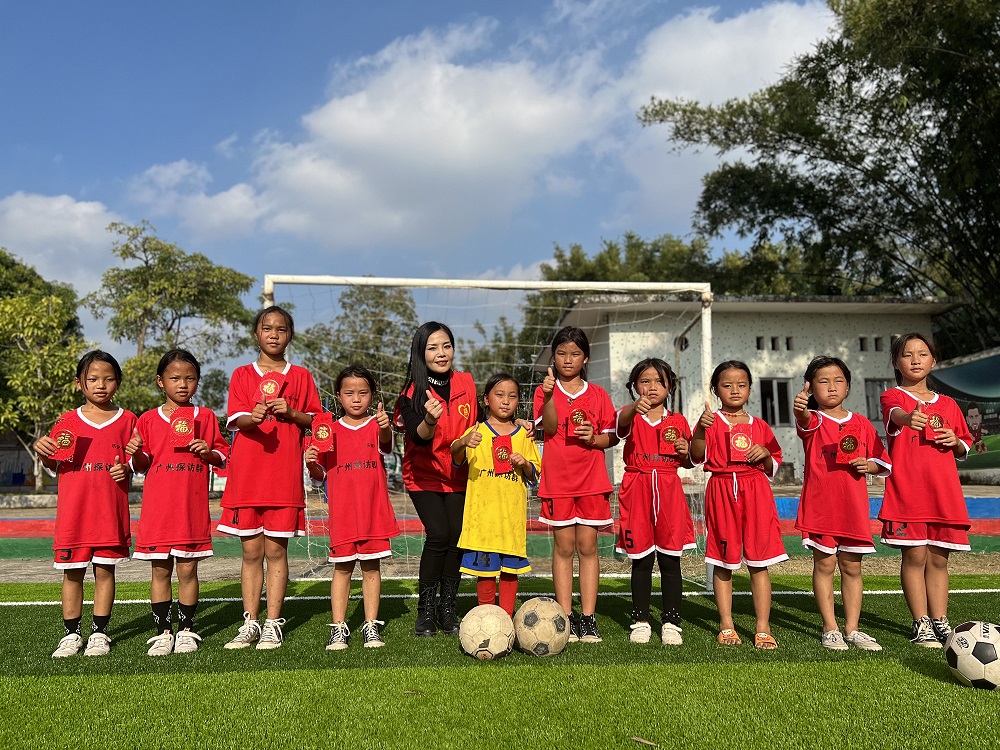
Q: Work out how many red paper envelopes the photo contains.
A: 10